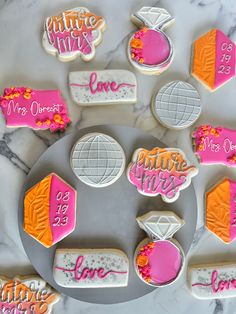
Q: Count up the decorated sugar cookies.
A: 15